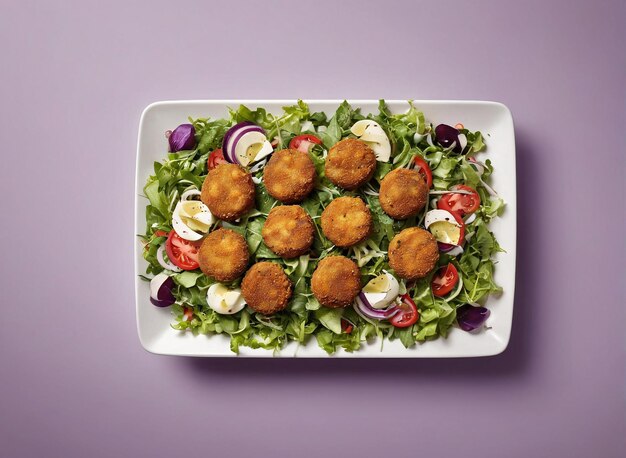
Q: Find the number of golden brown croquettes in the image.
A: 10